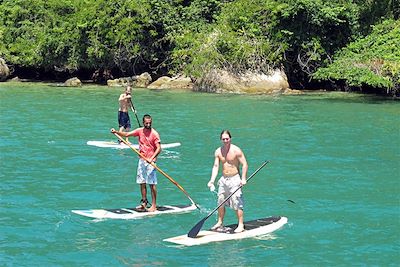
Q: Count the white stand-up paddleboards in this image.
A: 3